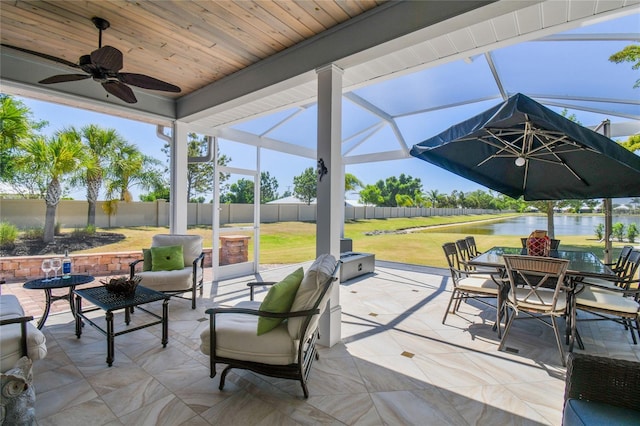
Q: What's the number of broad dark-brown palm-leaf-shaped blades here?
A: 5